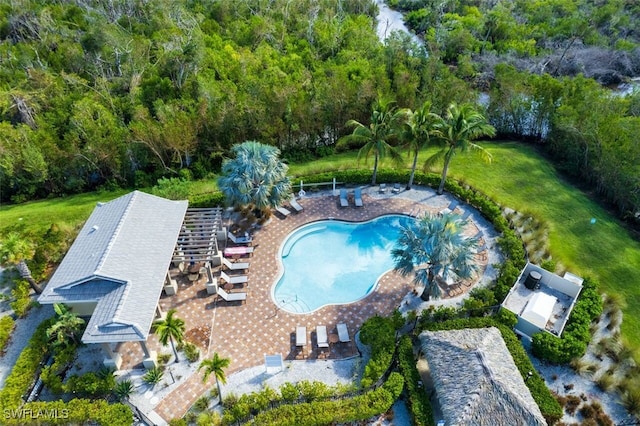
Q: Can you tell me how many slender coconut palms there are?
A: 3